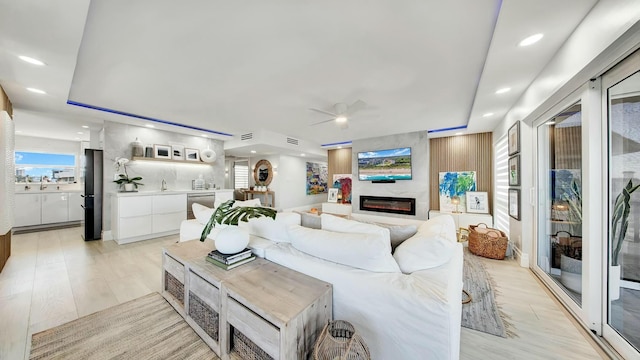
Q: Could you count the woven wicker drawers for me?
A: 3